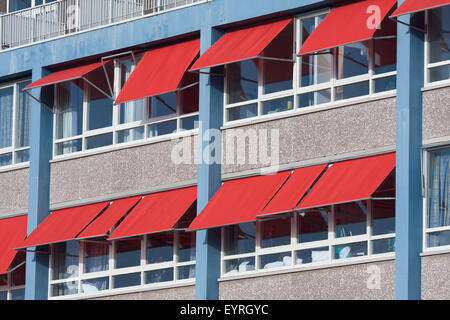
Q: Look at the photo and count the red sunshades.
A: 12